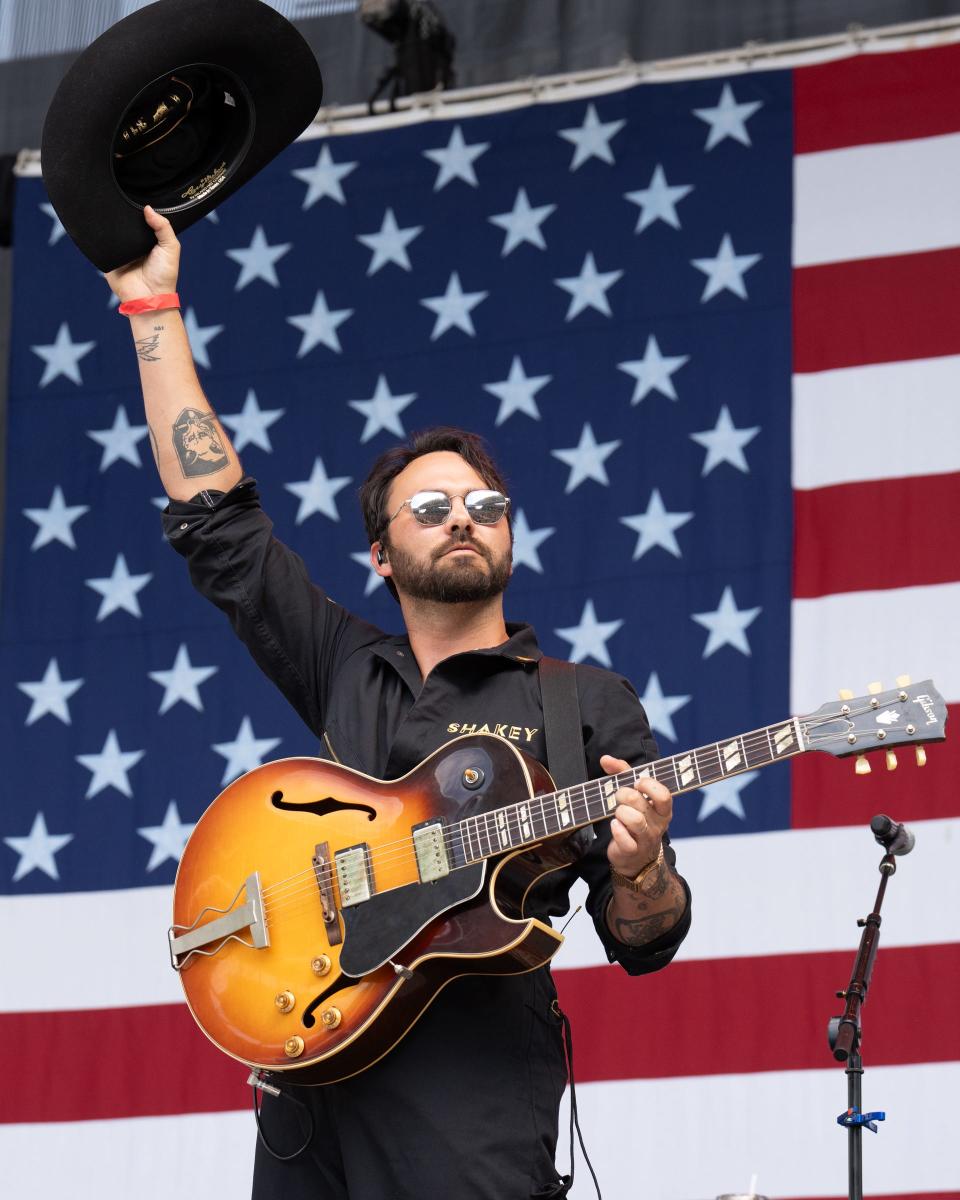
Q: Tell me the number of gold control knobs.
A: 4